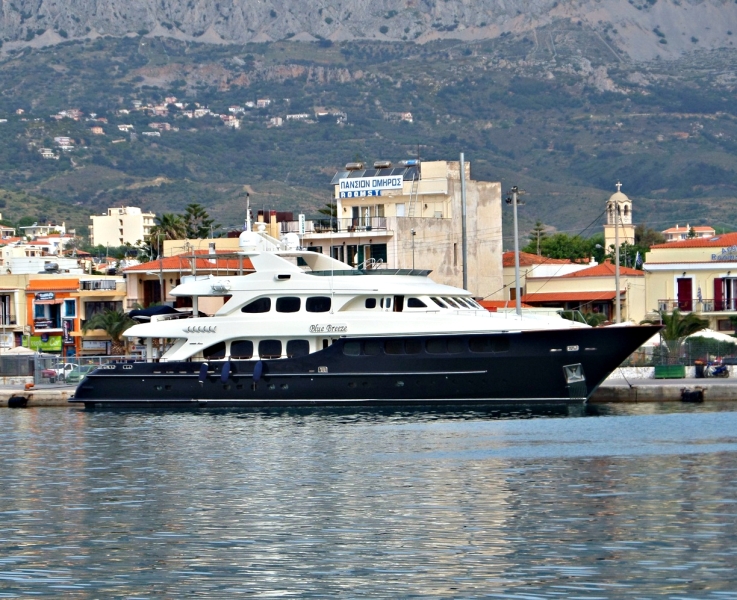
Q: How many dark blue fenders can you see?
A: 3